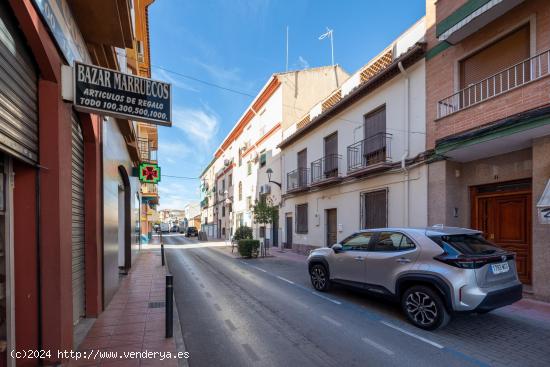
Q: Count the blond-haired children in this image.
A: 0